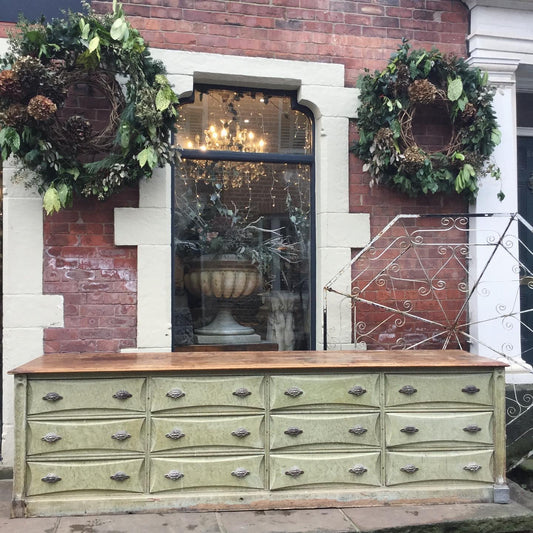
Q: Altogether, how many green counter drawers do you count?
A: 12